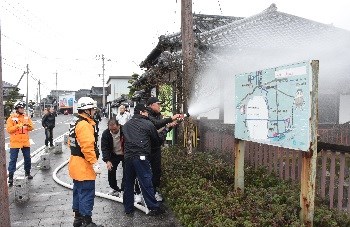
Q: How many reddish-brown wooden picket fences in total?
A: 1